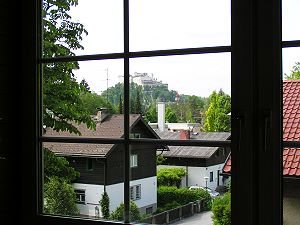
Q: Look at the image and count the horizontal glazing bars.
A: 4